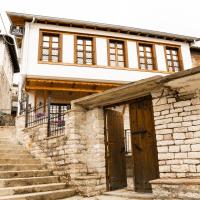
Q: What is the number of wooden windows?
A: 5